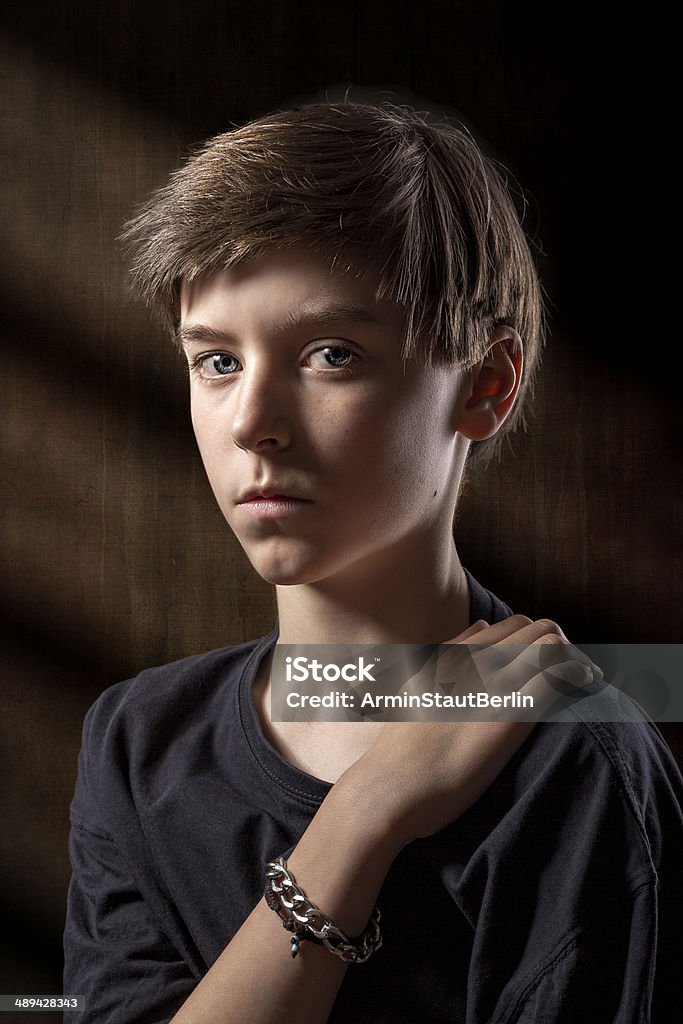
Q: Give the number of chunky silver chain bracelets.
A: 1